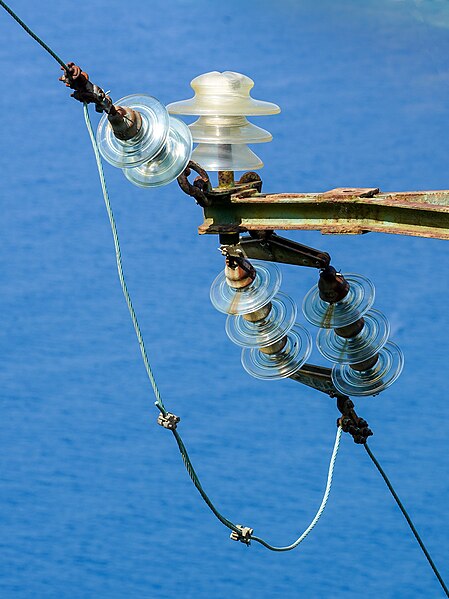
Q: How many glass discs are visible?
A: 11